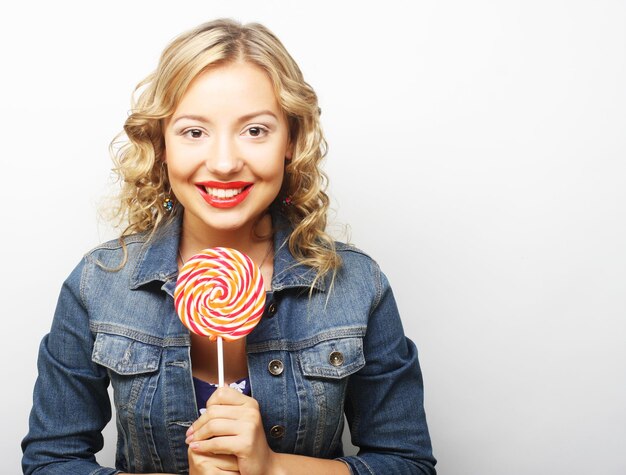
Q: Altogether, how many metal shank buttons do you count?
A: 4